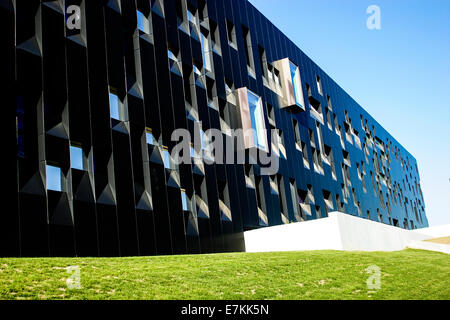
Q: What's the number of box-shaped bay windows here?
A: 2